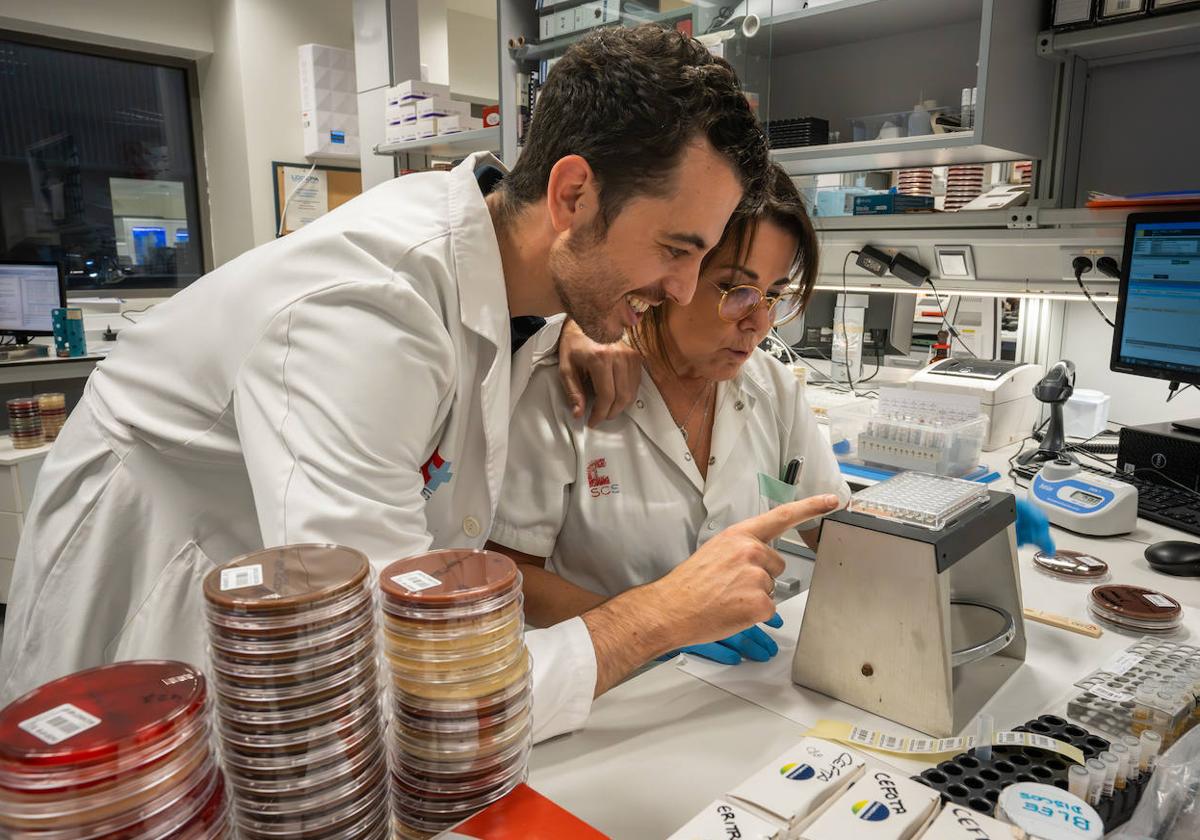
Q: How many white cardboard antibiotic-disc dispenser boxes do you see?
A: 4